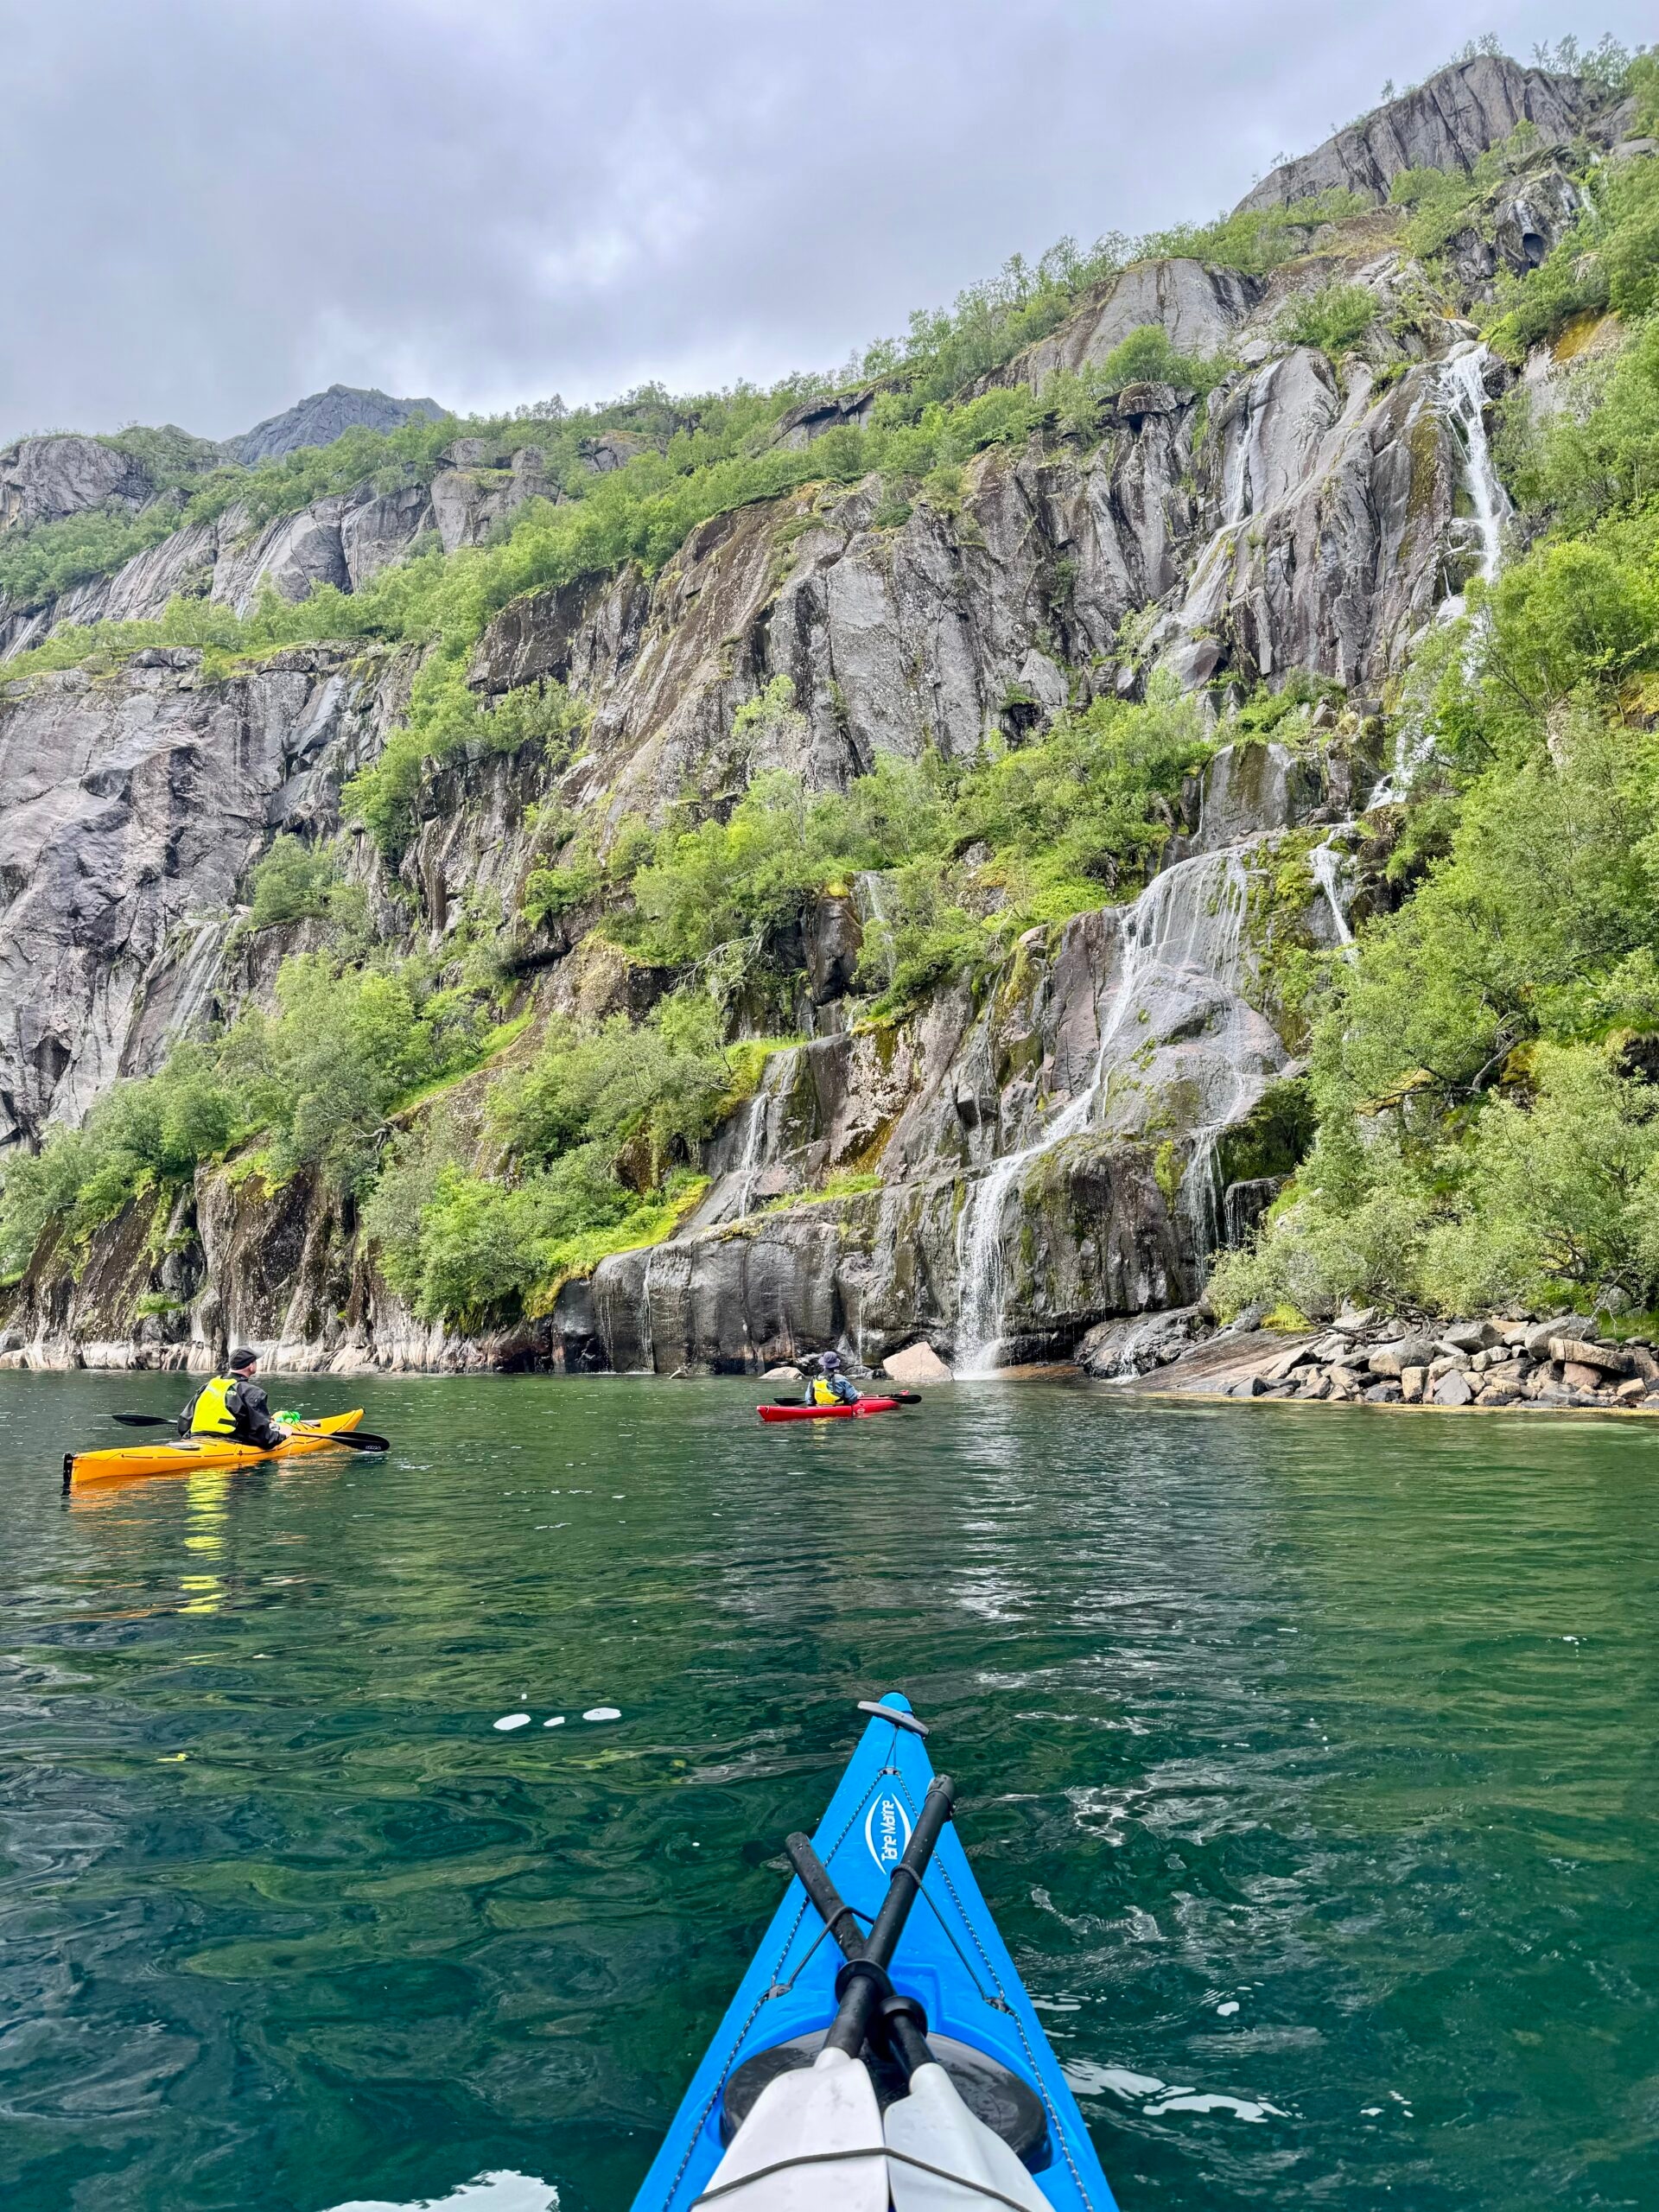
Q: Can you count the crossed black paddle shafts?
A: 2